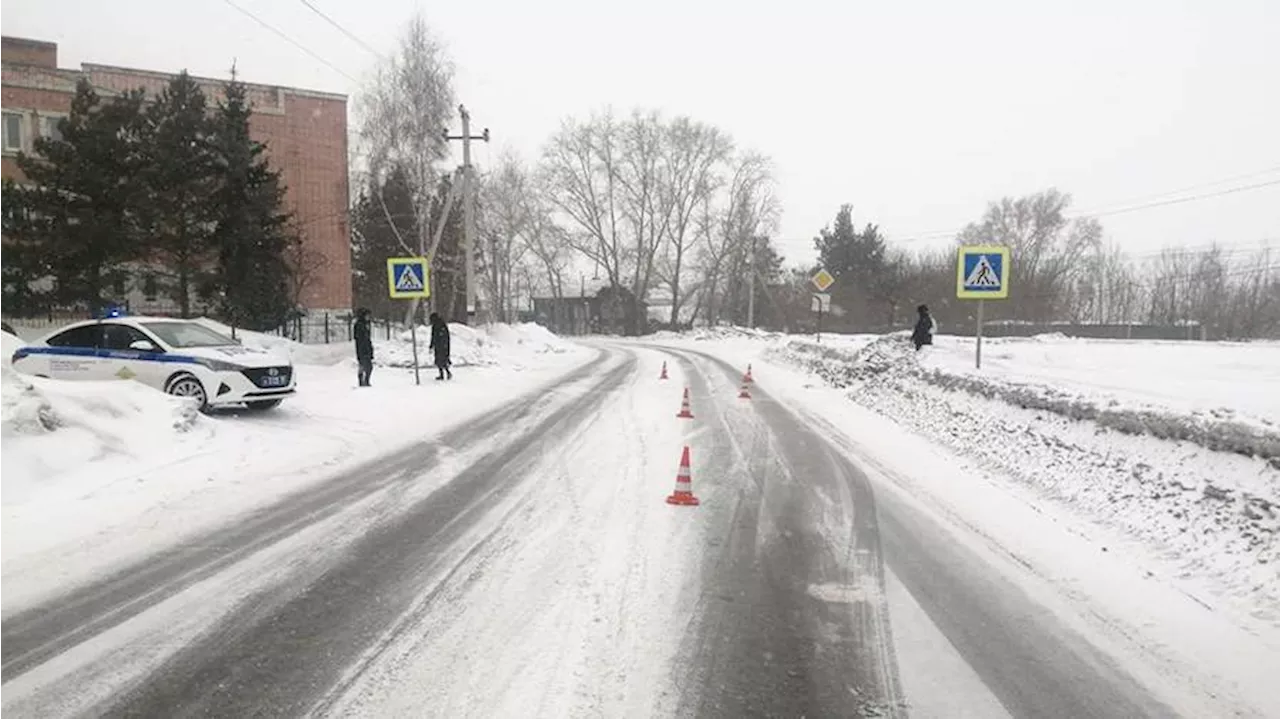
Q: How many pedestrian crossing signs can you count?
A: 2